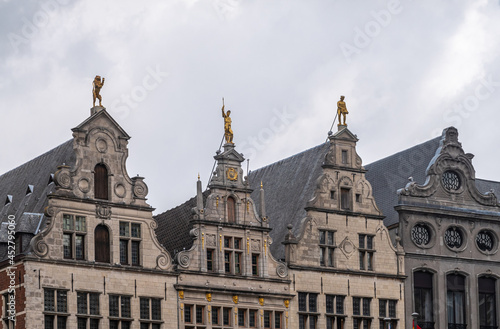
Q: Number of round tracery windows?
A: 4